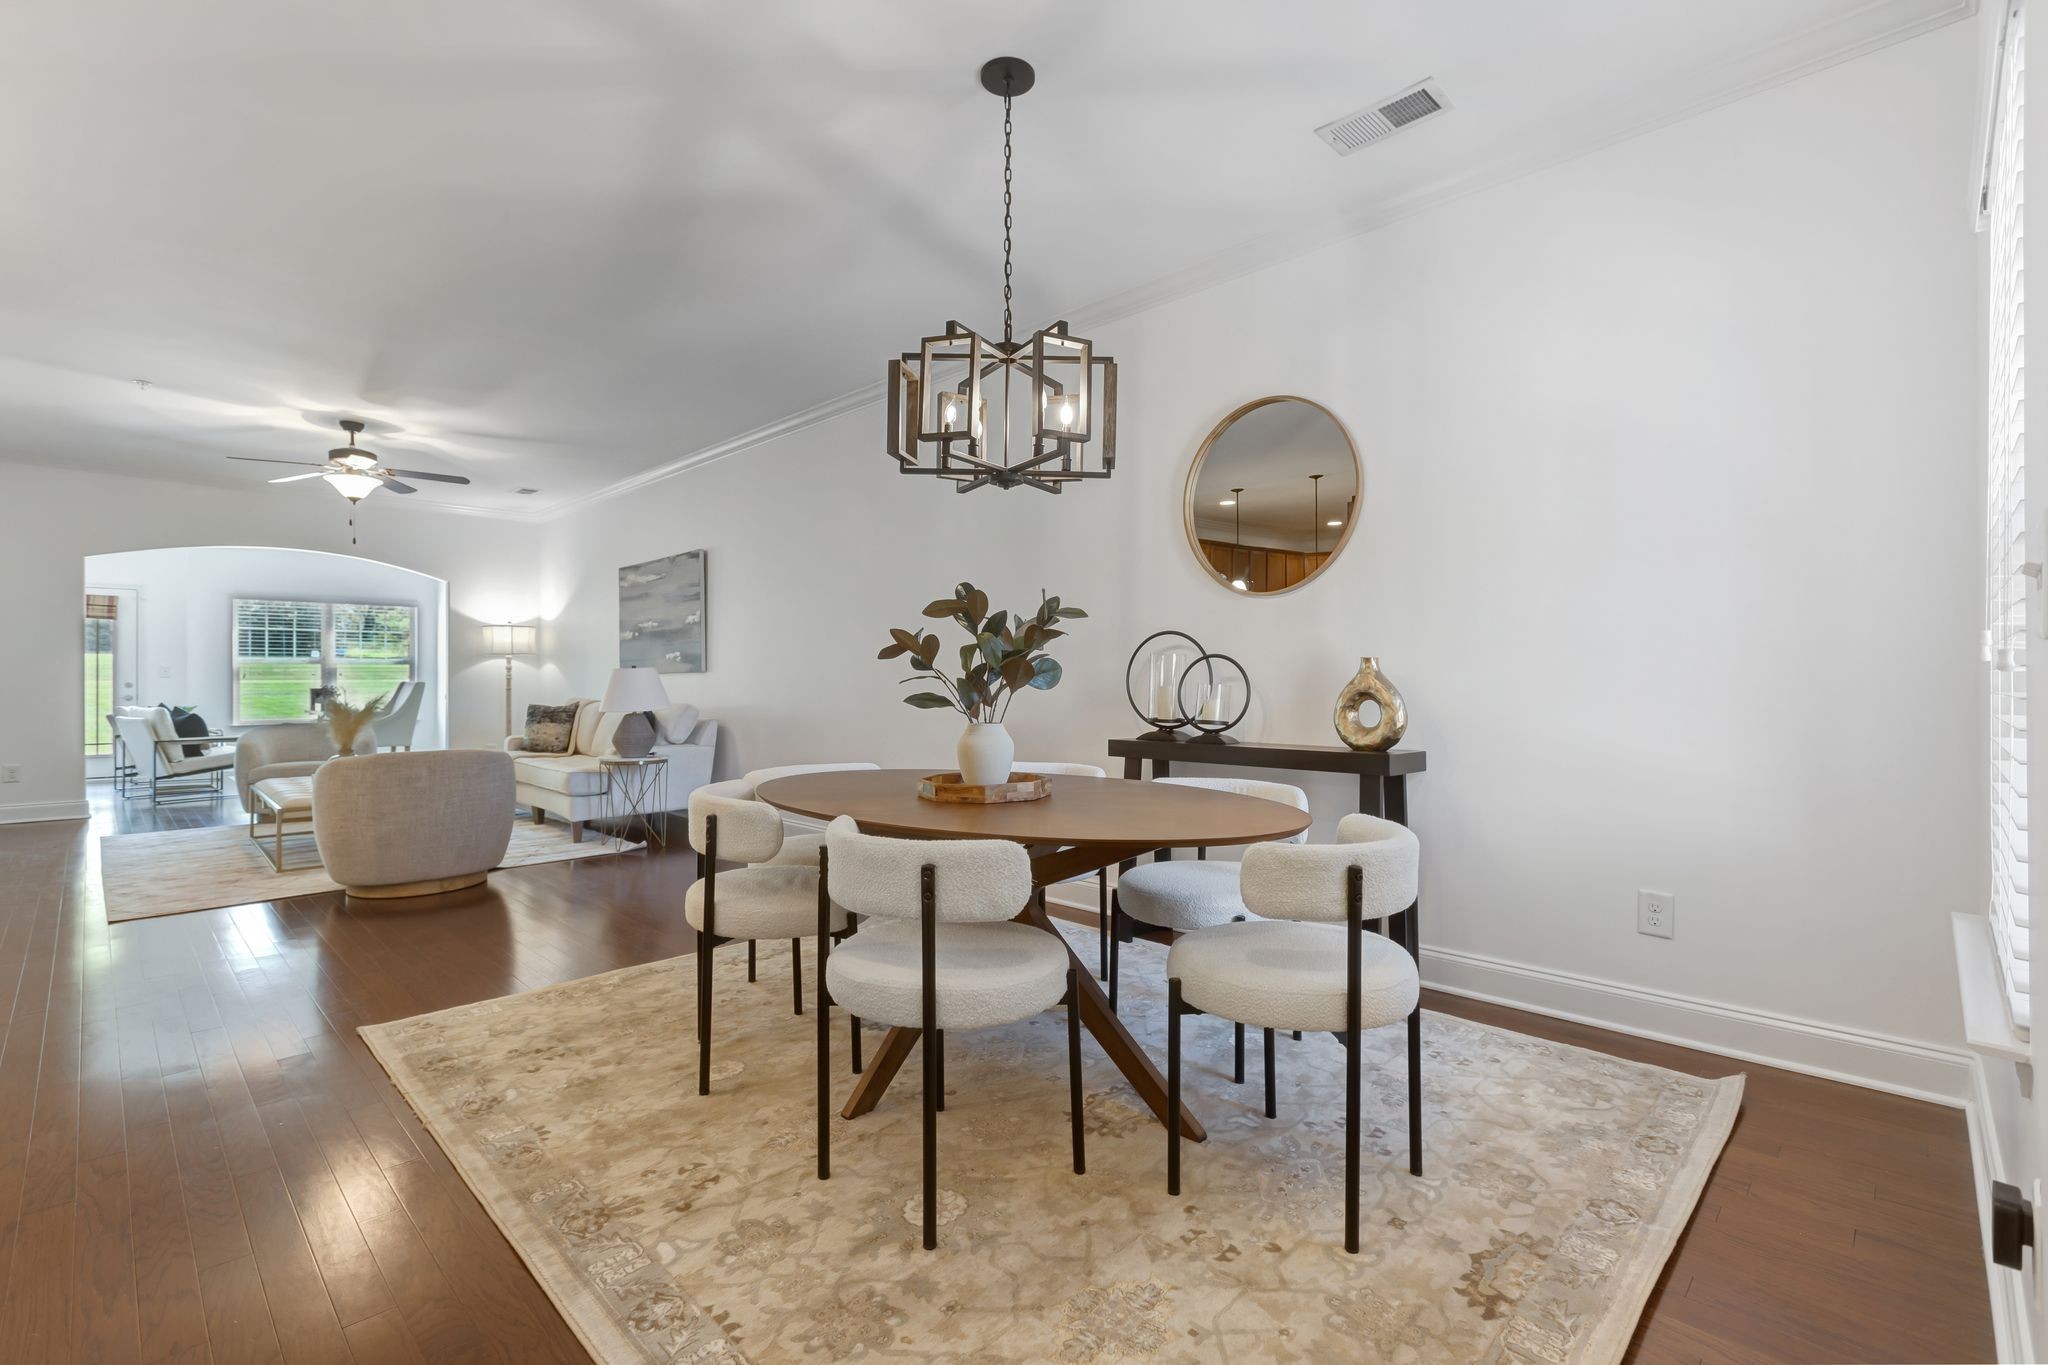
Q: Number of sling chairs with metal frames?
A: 2